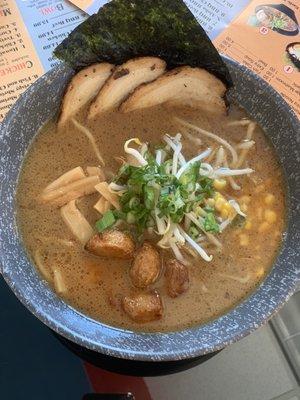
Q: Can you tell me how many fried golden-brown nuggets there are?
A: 4